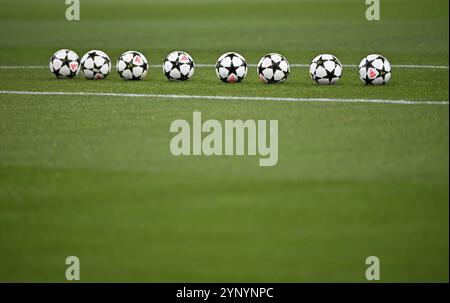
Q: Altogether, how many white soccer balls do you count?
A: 8